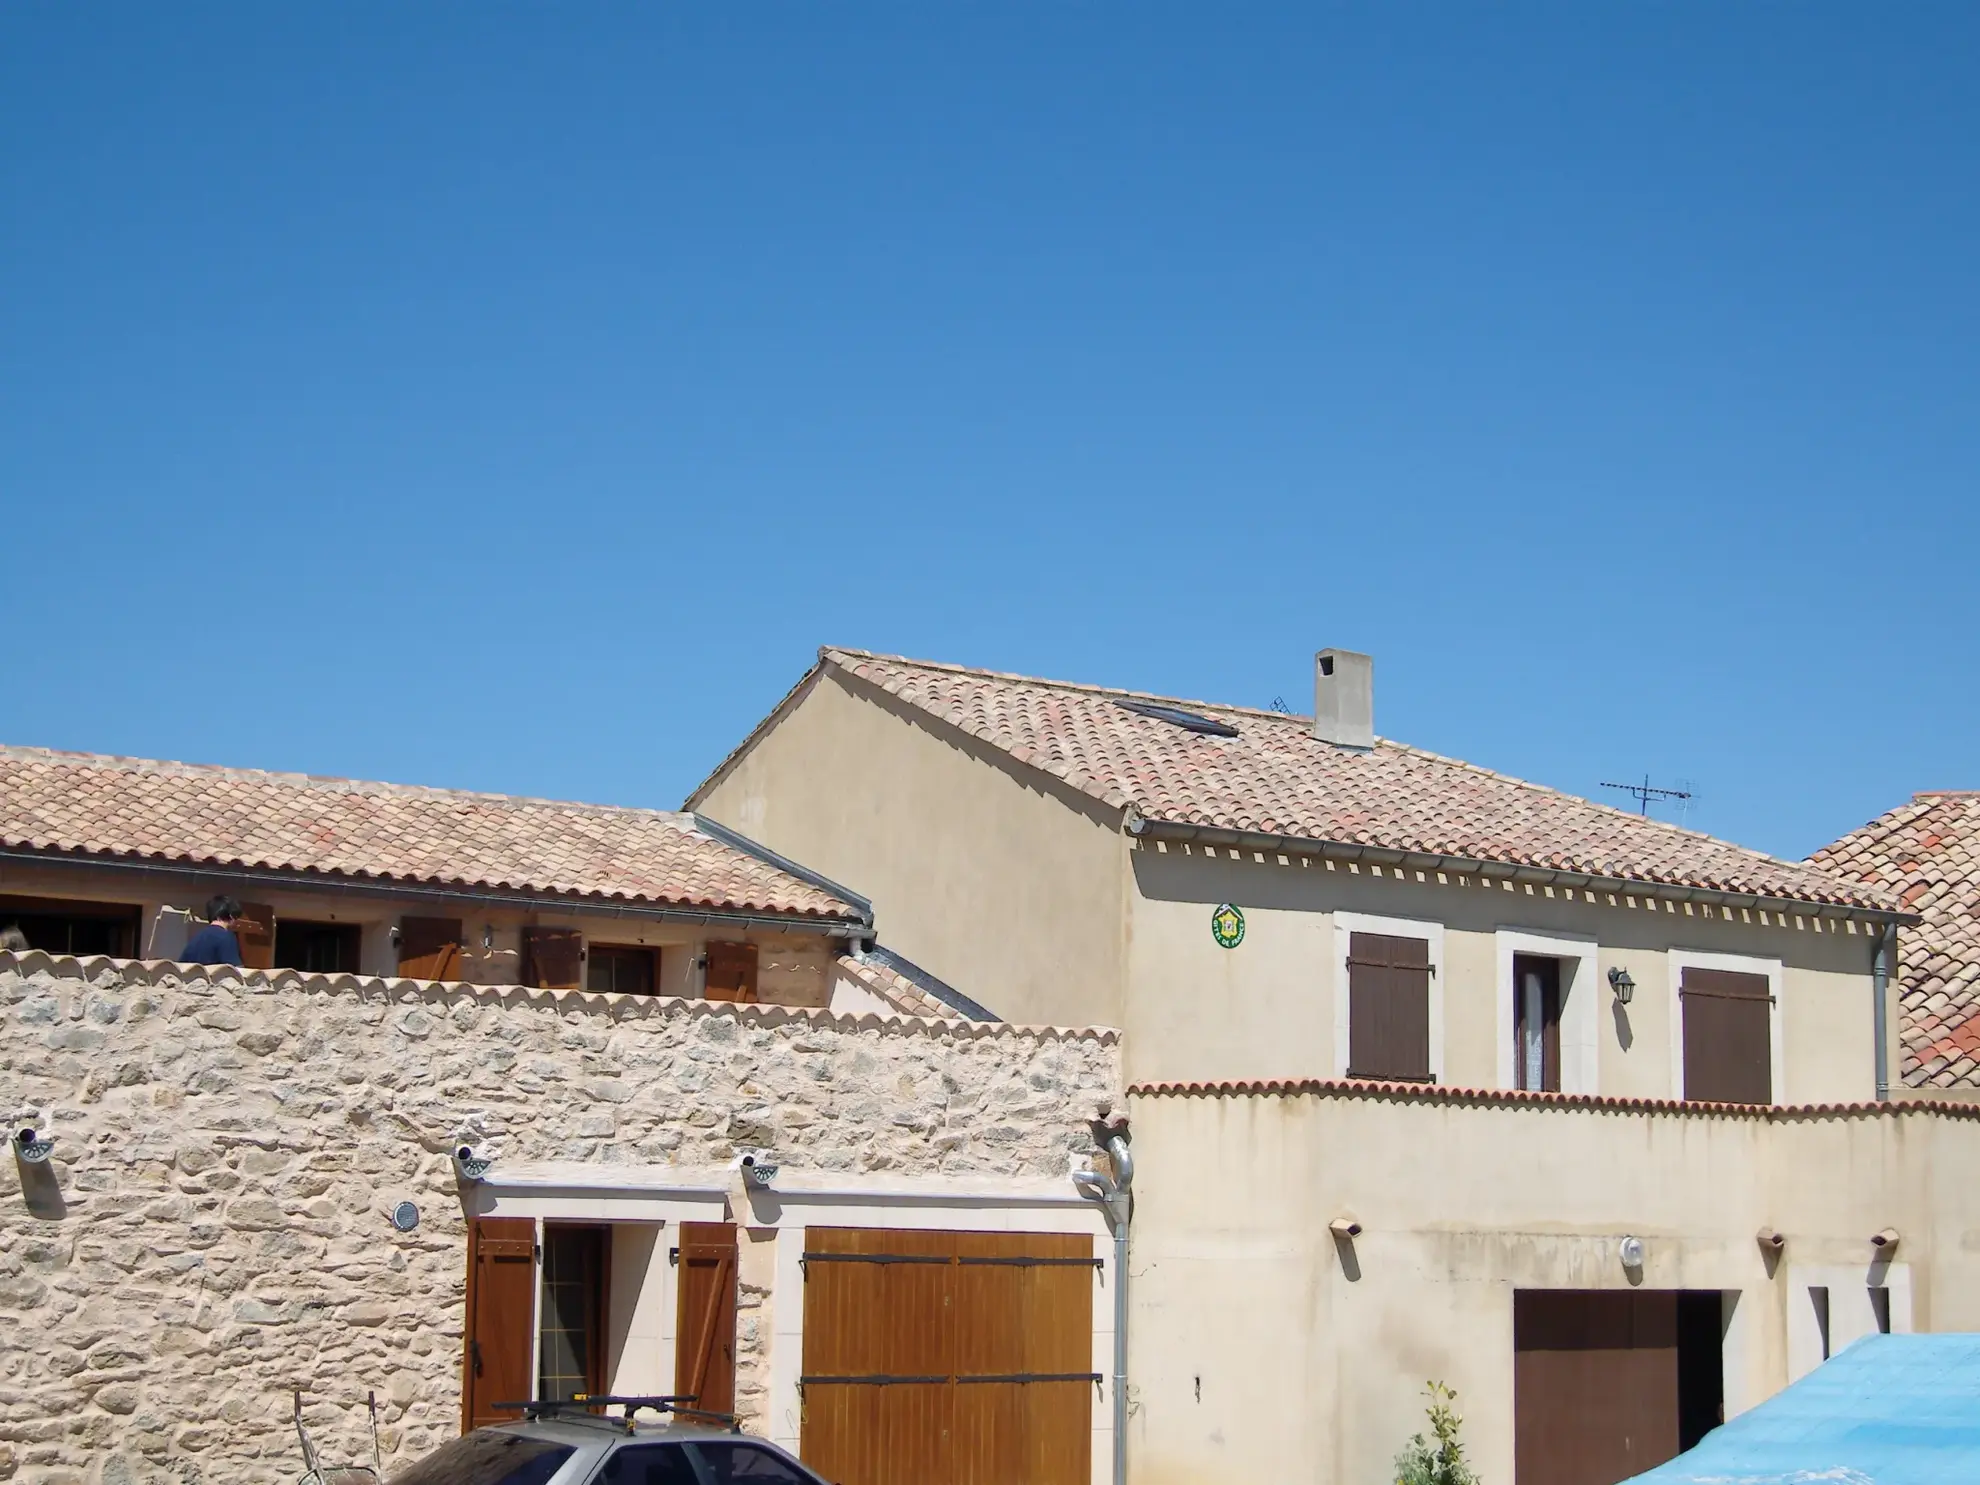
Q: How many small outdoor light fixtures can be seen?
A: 2